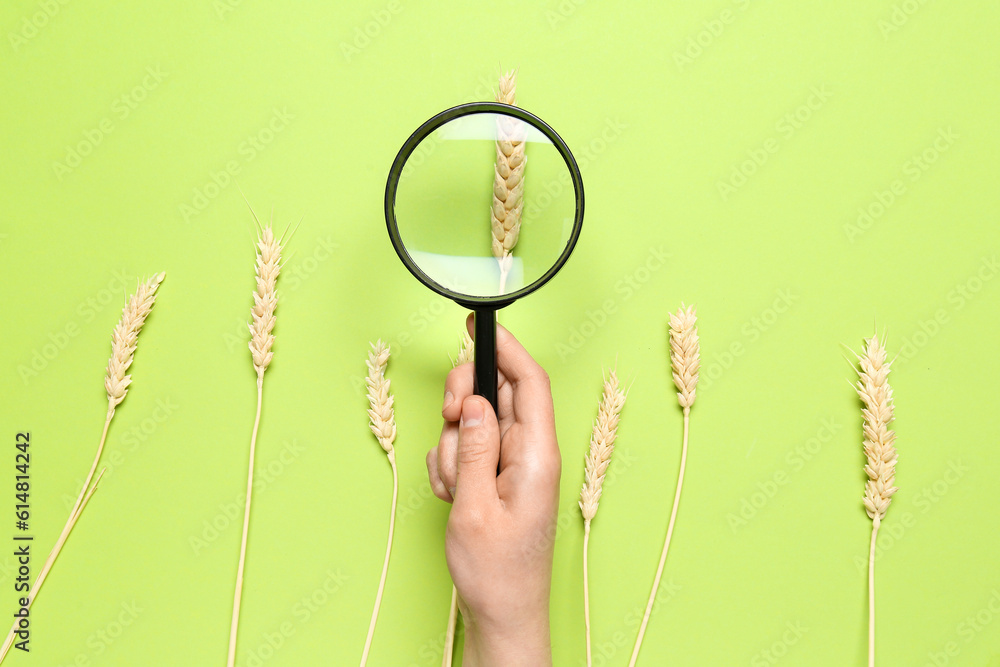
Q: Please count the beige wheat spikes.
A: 8